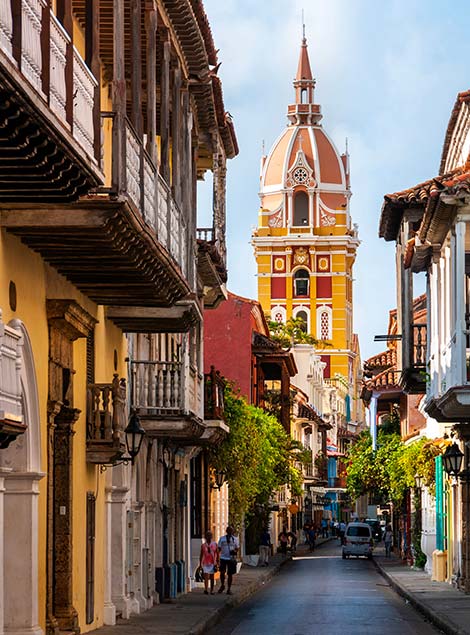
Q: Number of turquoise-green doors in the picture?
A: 1